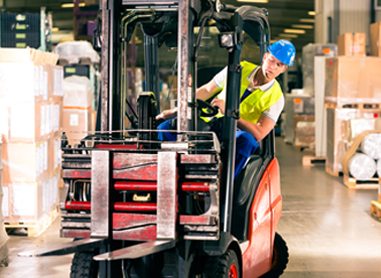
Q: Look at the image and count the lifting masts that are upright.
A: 2